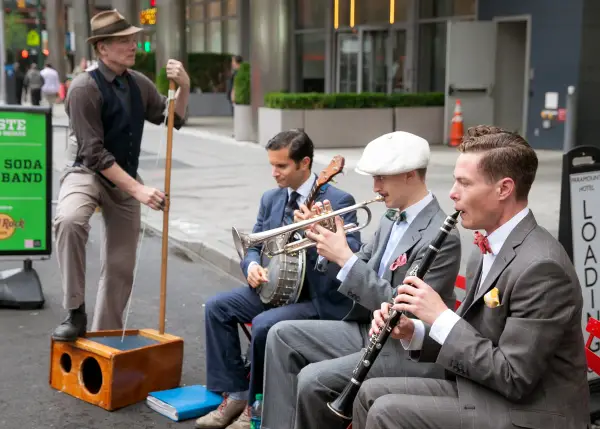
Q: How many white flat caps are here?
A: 1